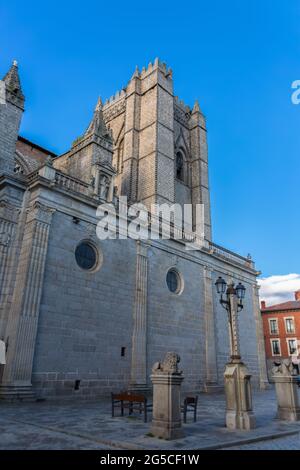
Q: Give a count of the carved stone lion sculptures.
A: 2